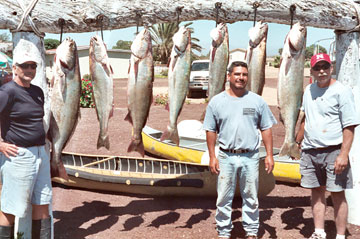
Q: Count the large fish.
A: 7